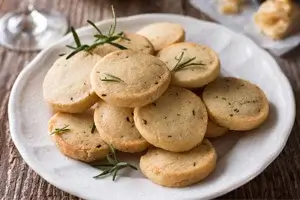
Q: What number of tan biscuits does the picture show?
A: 11